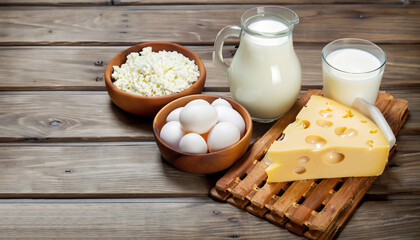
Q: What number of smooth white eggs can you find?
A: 8